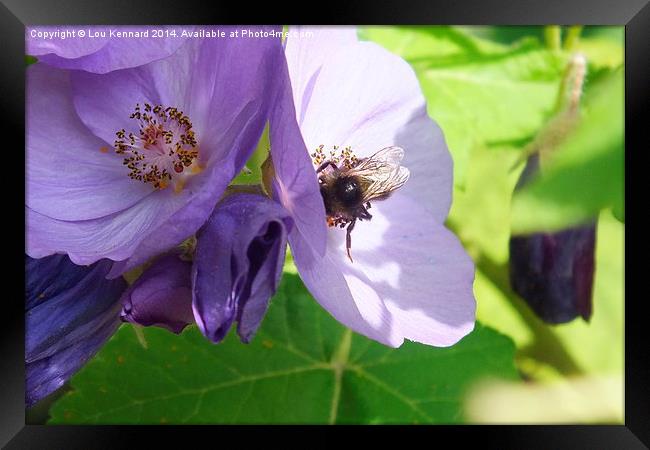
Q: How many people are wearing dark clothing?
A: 0